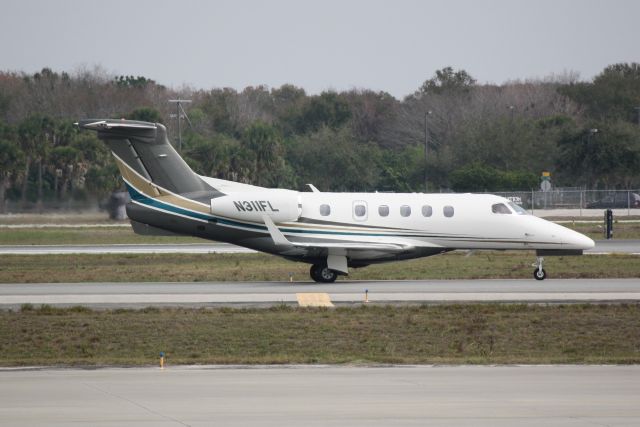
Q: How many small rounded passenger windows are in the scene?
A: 6